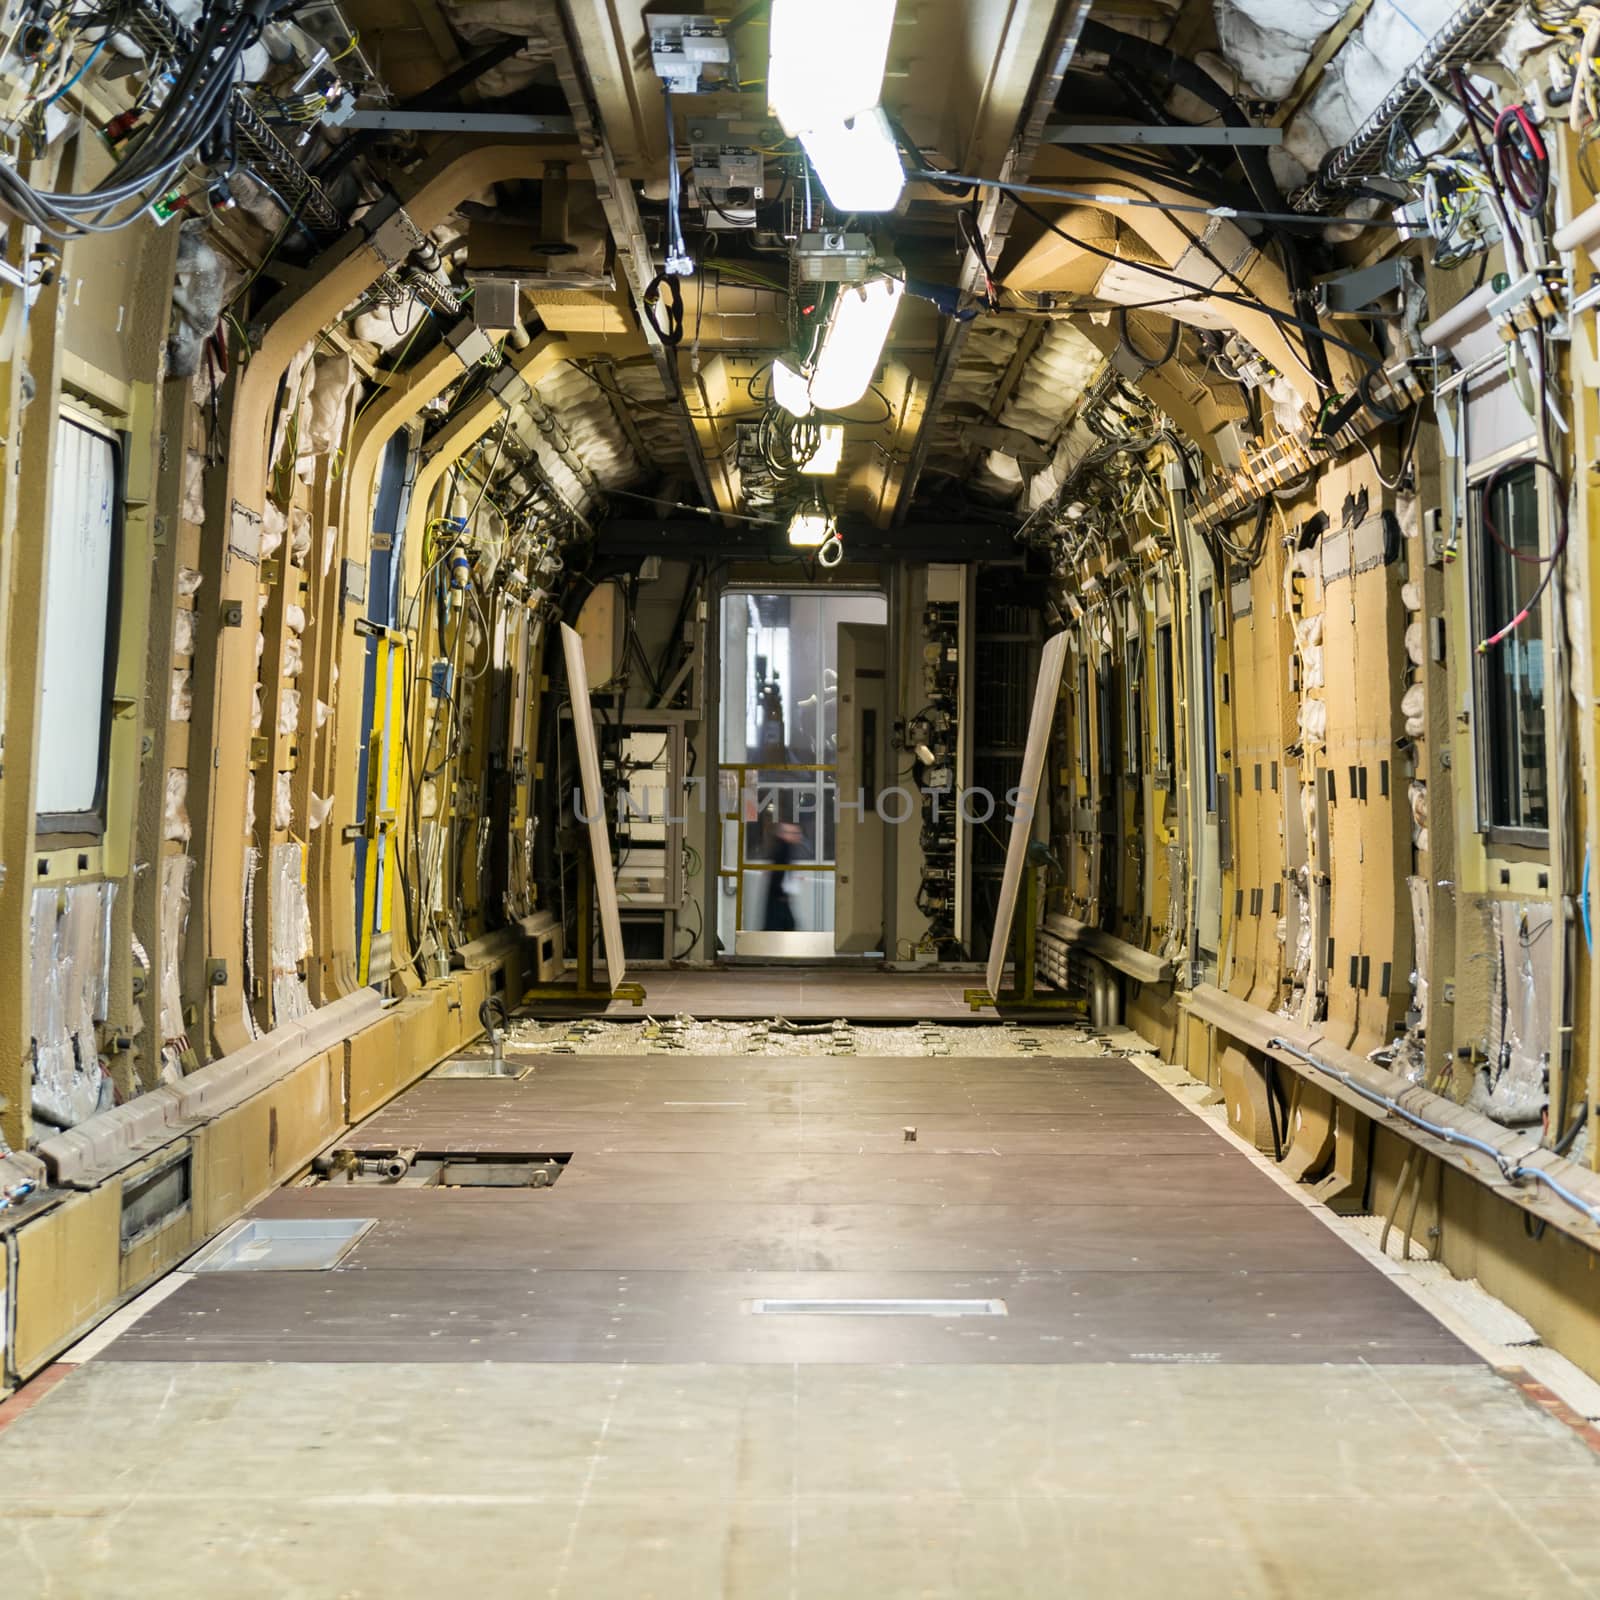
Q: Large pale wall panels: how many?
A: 2